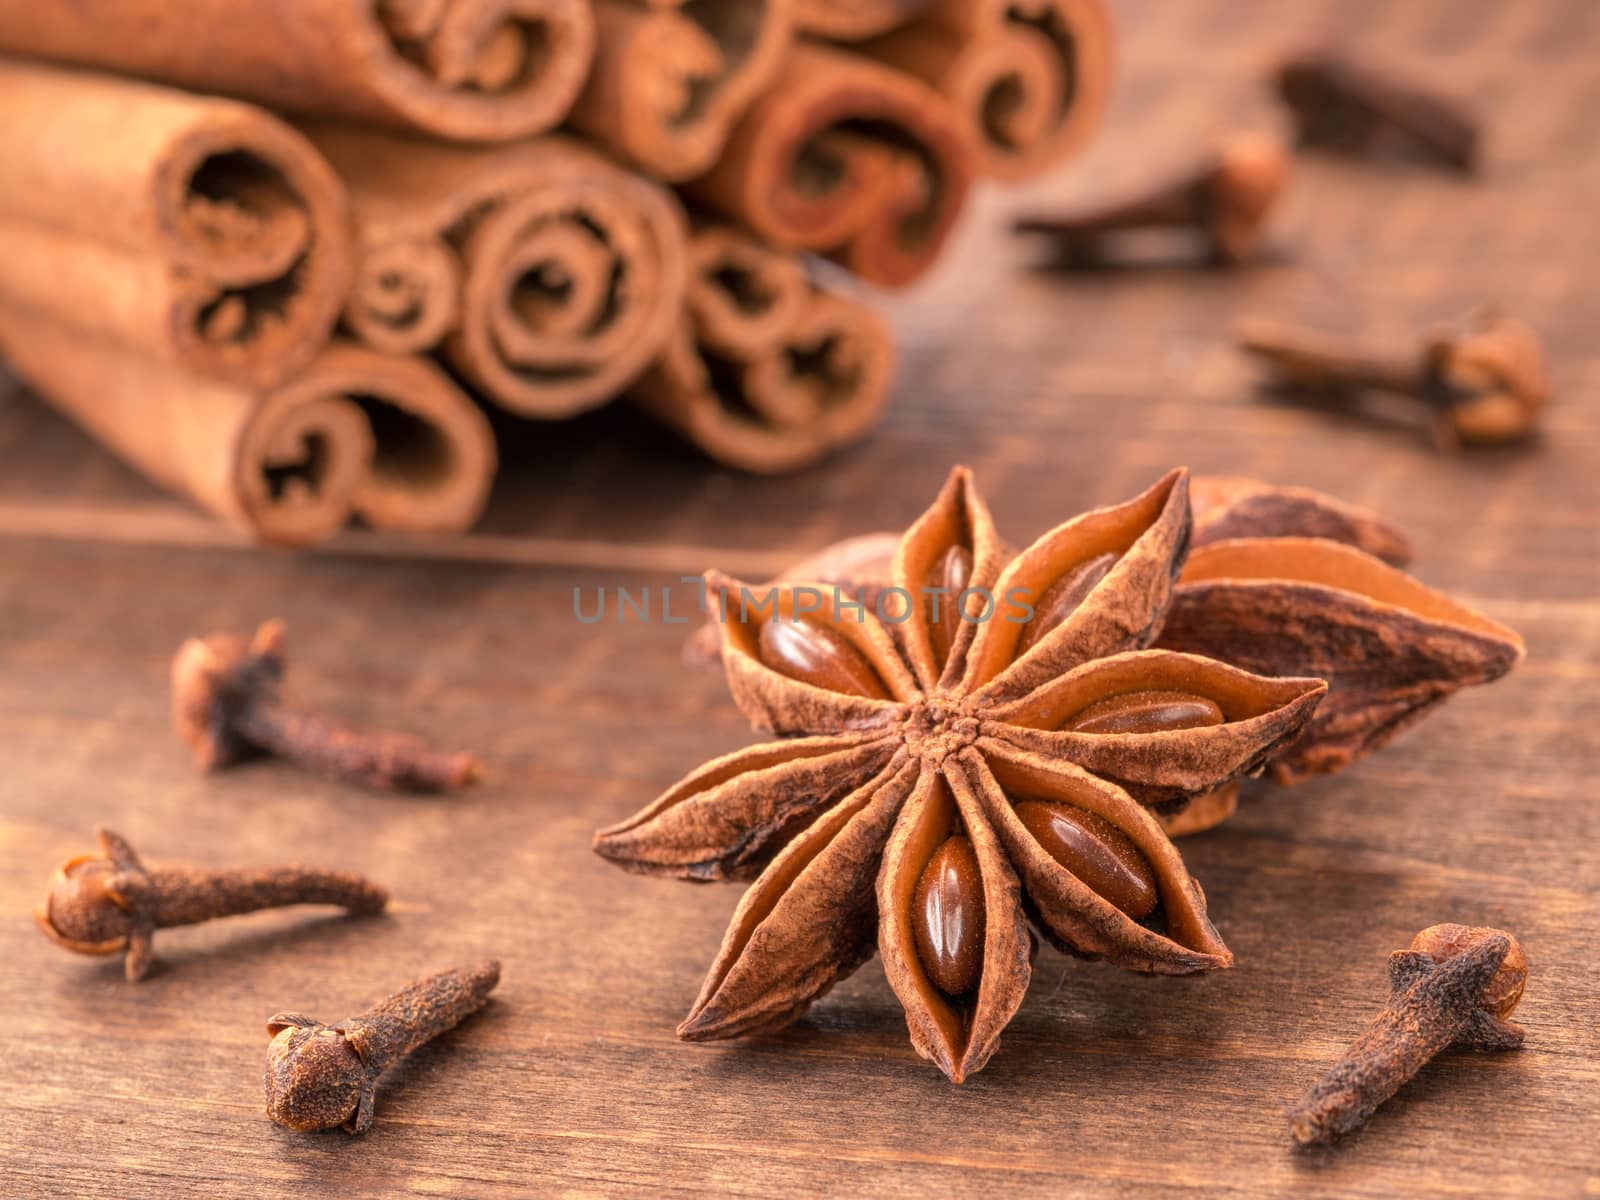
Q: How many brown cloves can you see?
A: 7